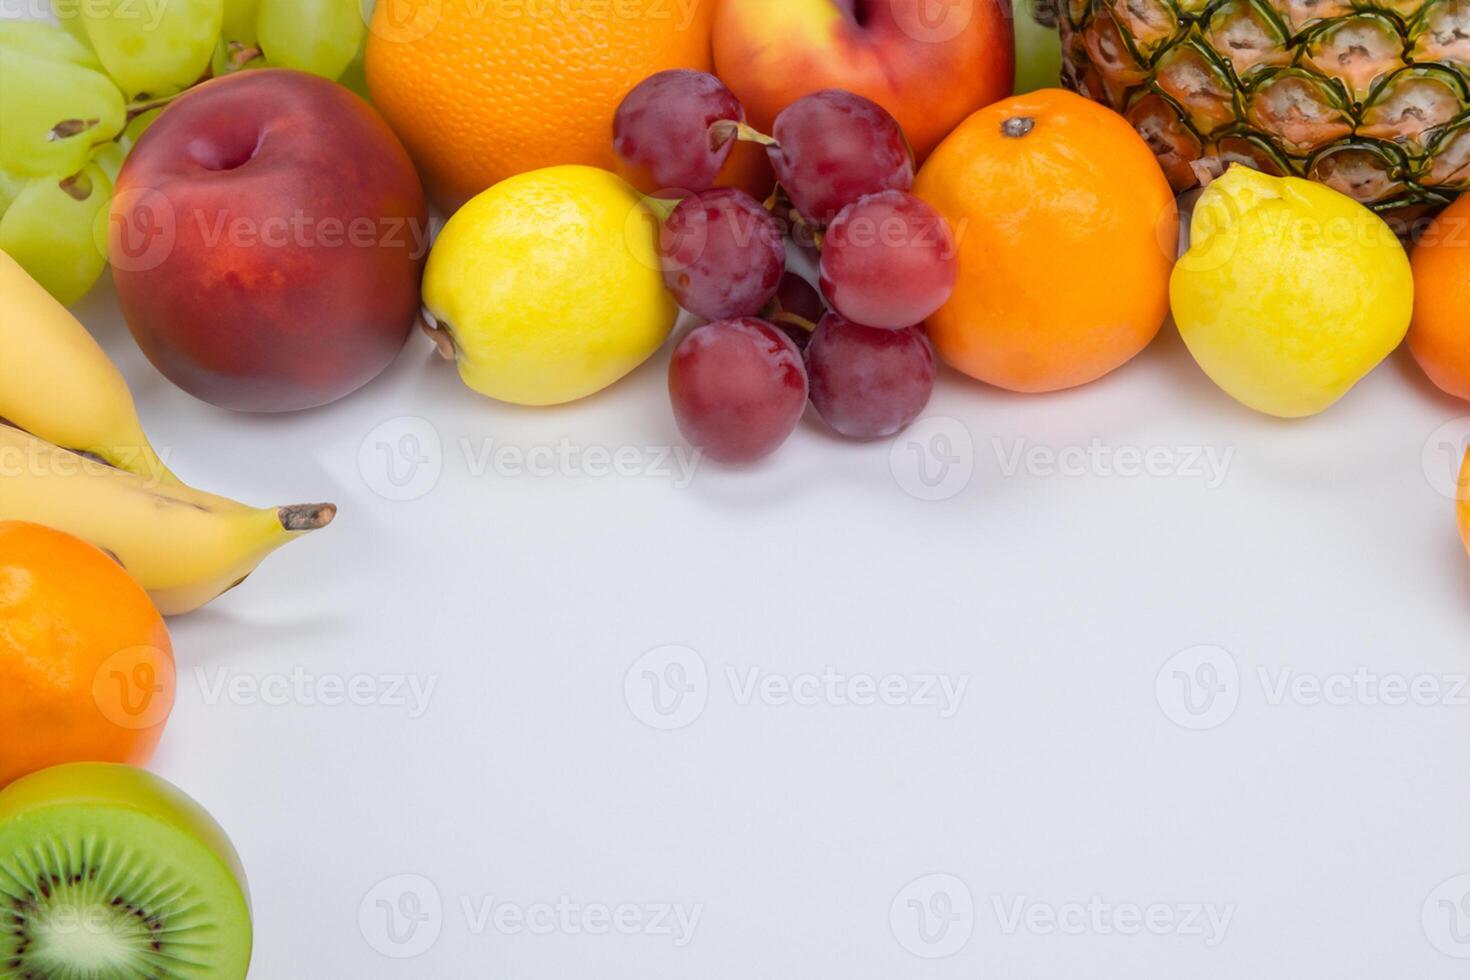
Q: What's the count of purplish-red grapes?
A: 7